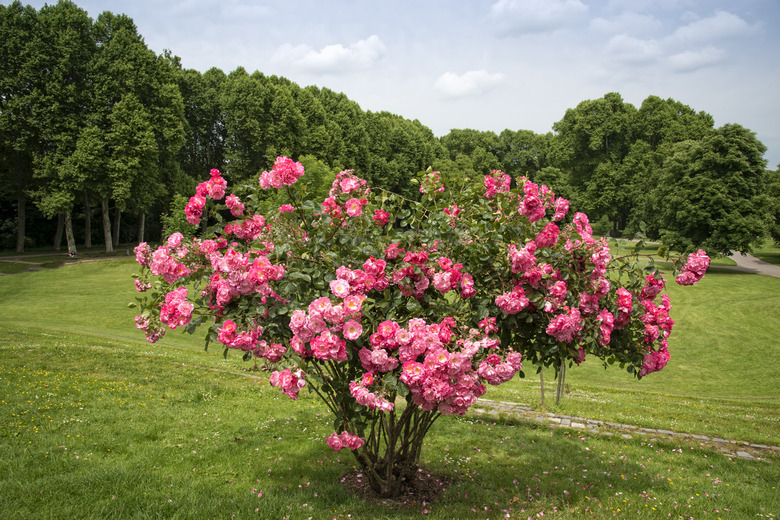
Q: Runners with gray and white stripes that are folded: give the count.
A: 0